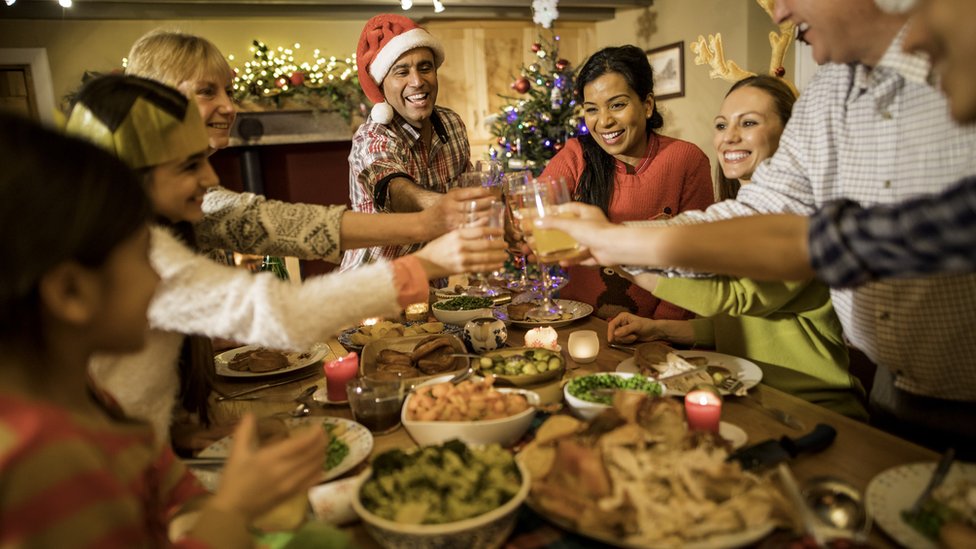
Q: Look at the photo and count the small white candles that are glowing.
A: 2